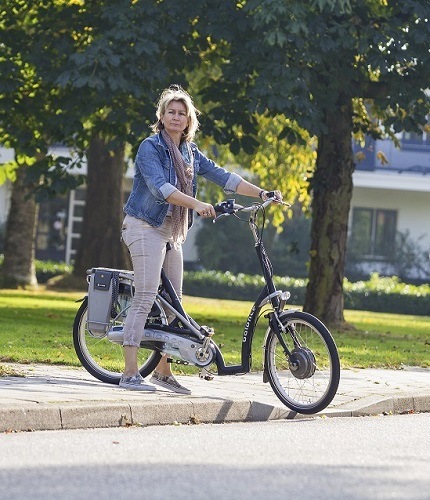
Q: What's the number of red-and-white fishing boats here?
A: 0